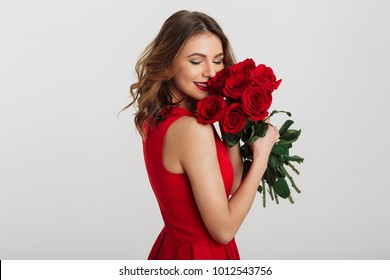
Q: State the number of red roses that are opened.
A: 7